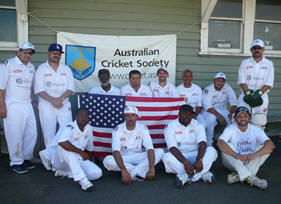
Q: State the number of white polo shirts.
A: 11